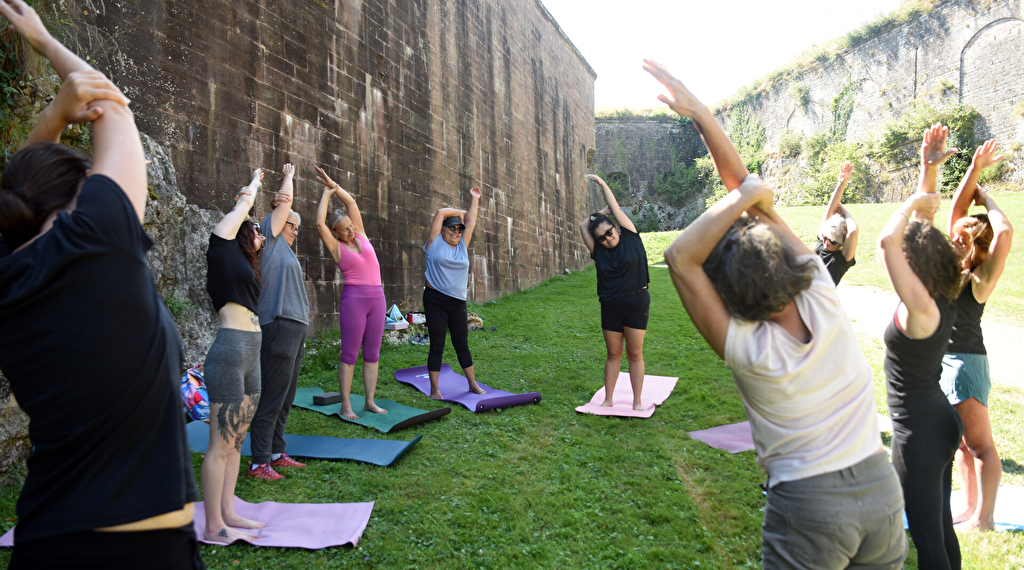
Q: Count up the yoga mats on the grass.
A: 7